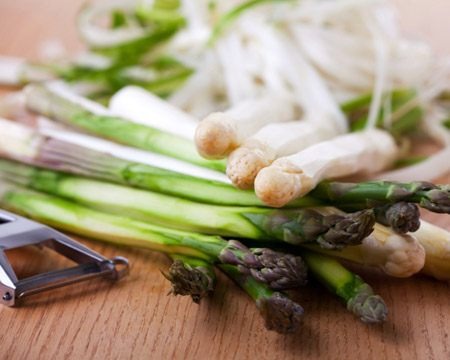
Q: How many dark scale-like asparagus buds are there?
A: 7